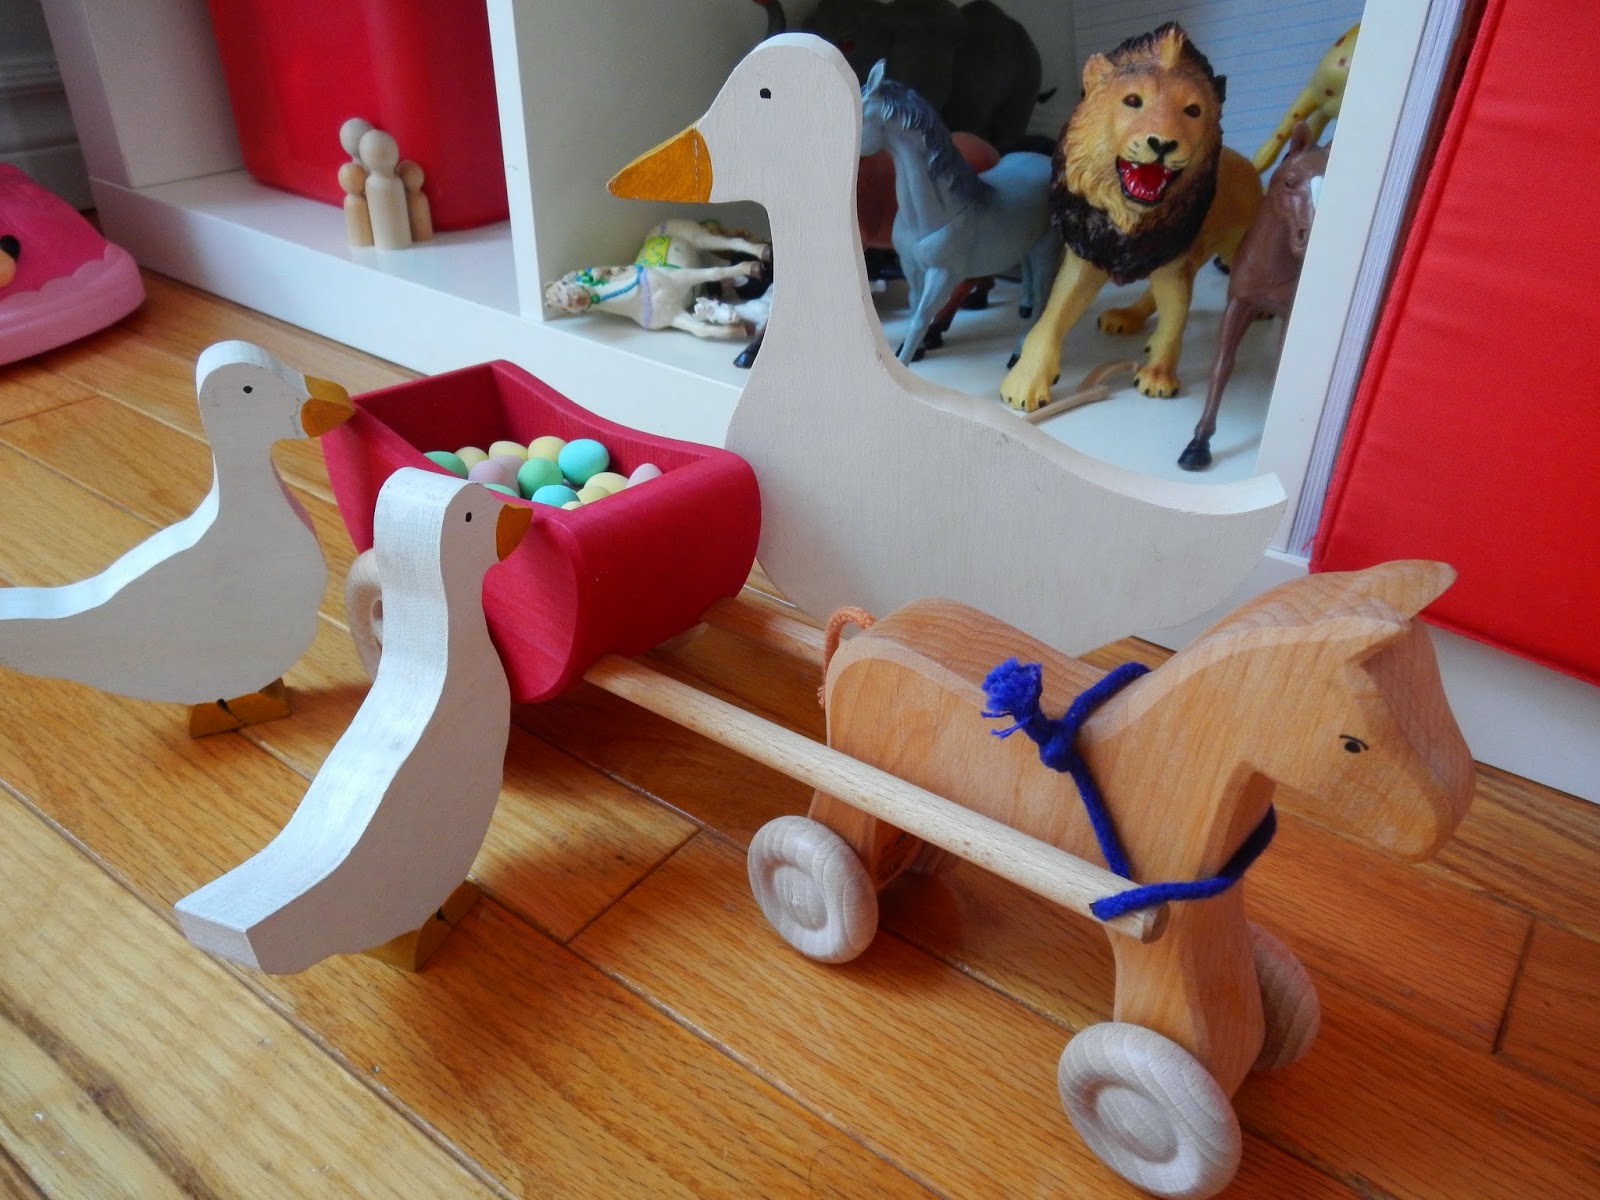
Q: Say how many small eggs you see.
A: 14